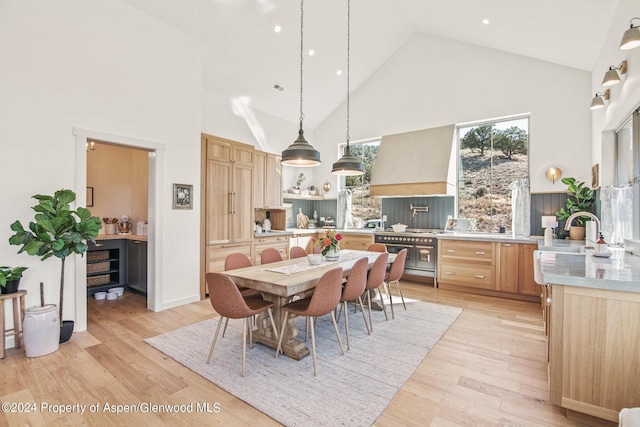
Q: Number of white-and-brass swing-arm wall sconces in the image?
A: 3